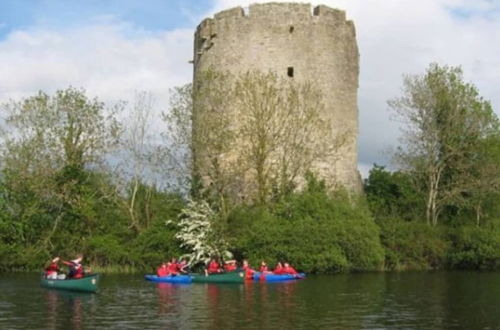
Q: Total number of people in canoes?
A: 11